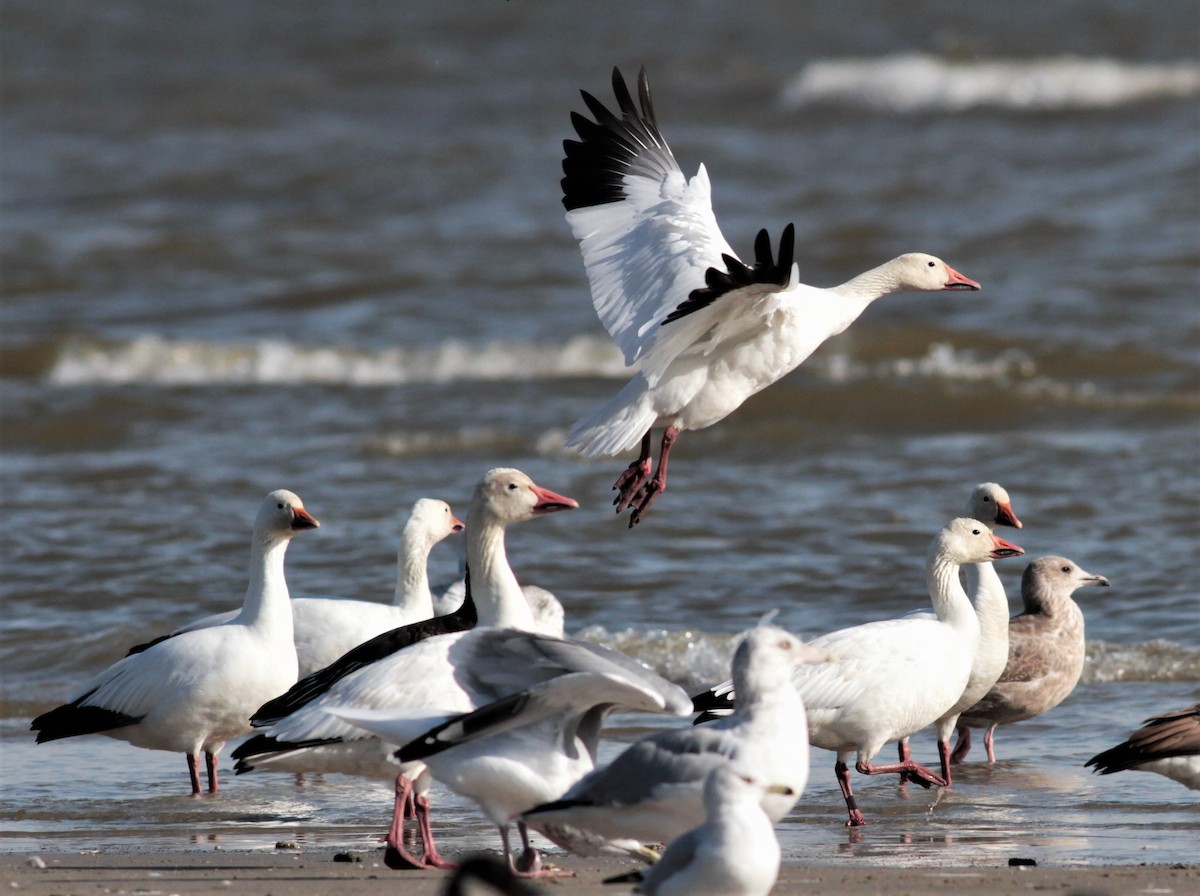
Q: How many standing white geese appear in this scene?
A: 5